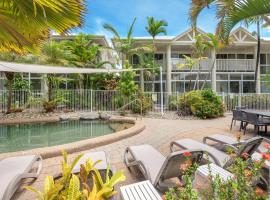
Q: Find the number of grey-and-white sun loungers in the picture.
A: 5